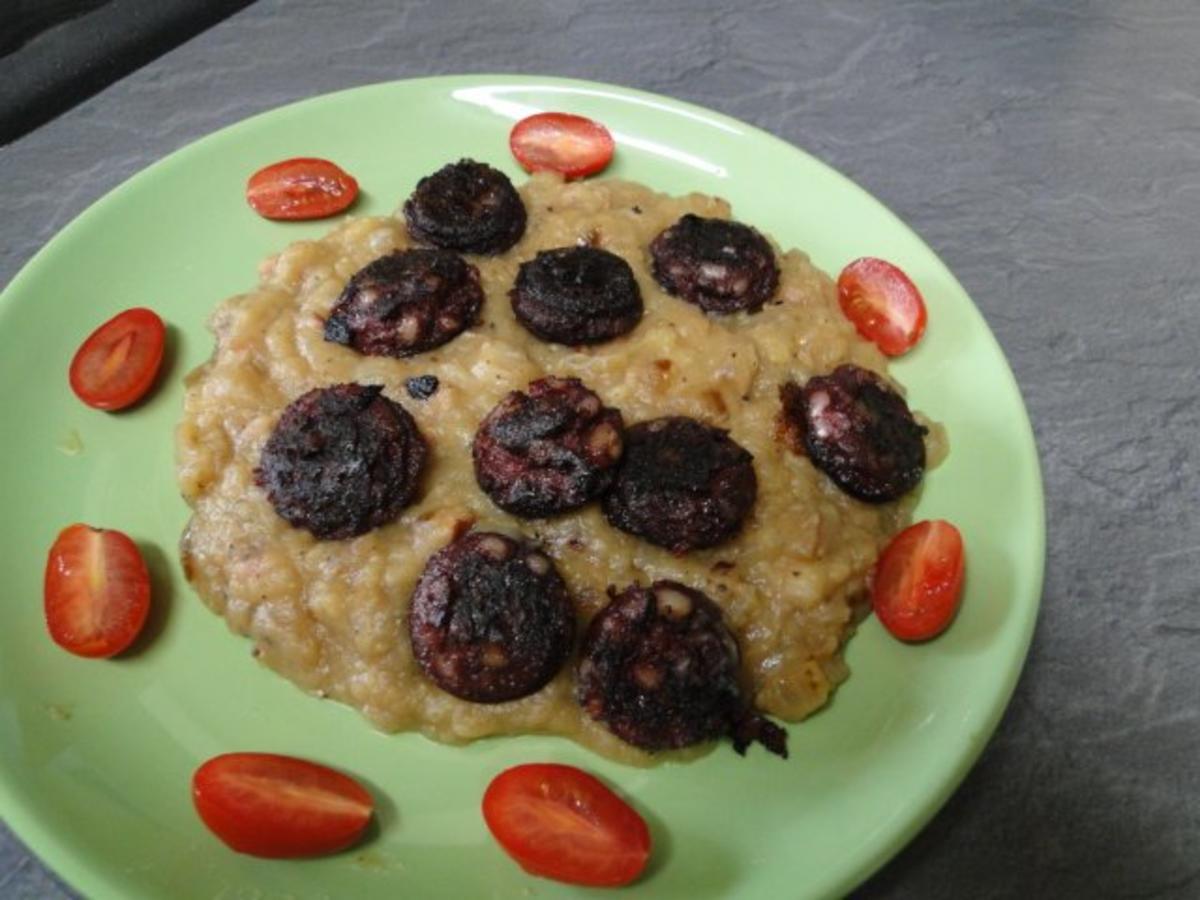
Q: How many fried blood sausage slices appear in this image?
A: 10